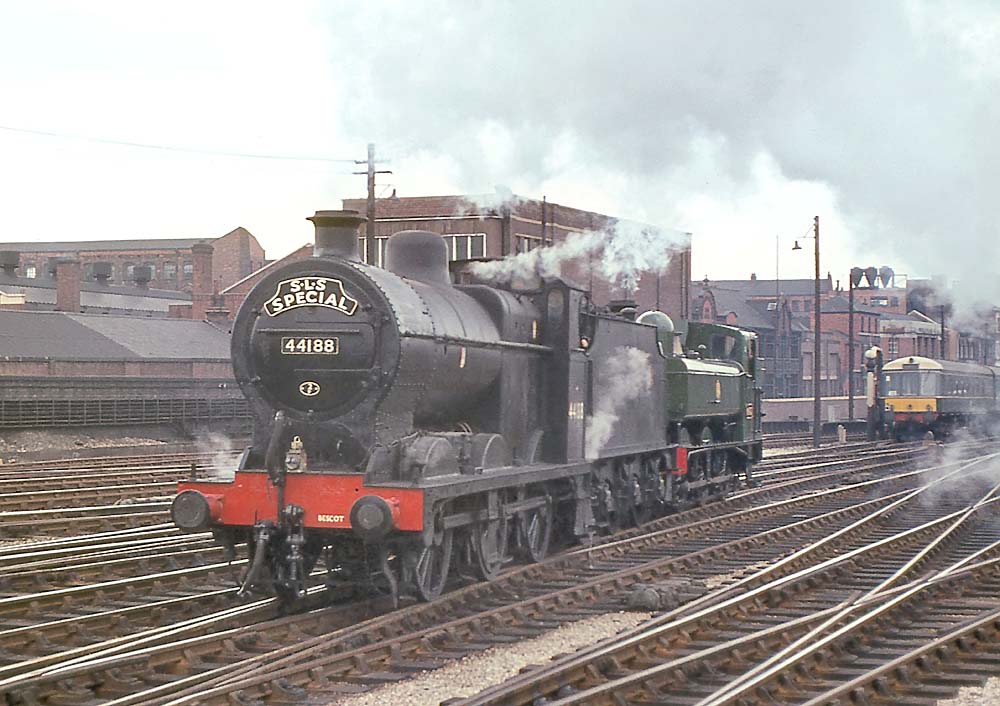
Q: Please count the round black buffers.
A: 2